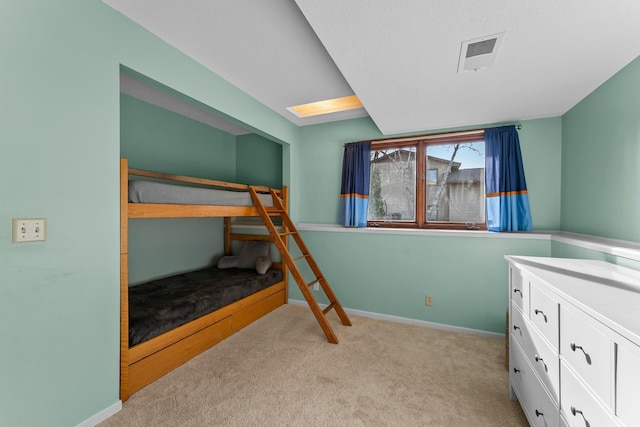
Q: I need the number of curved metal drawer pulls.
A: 8